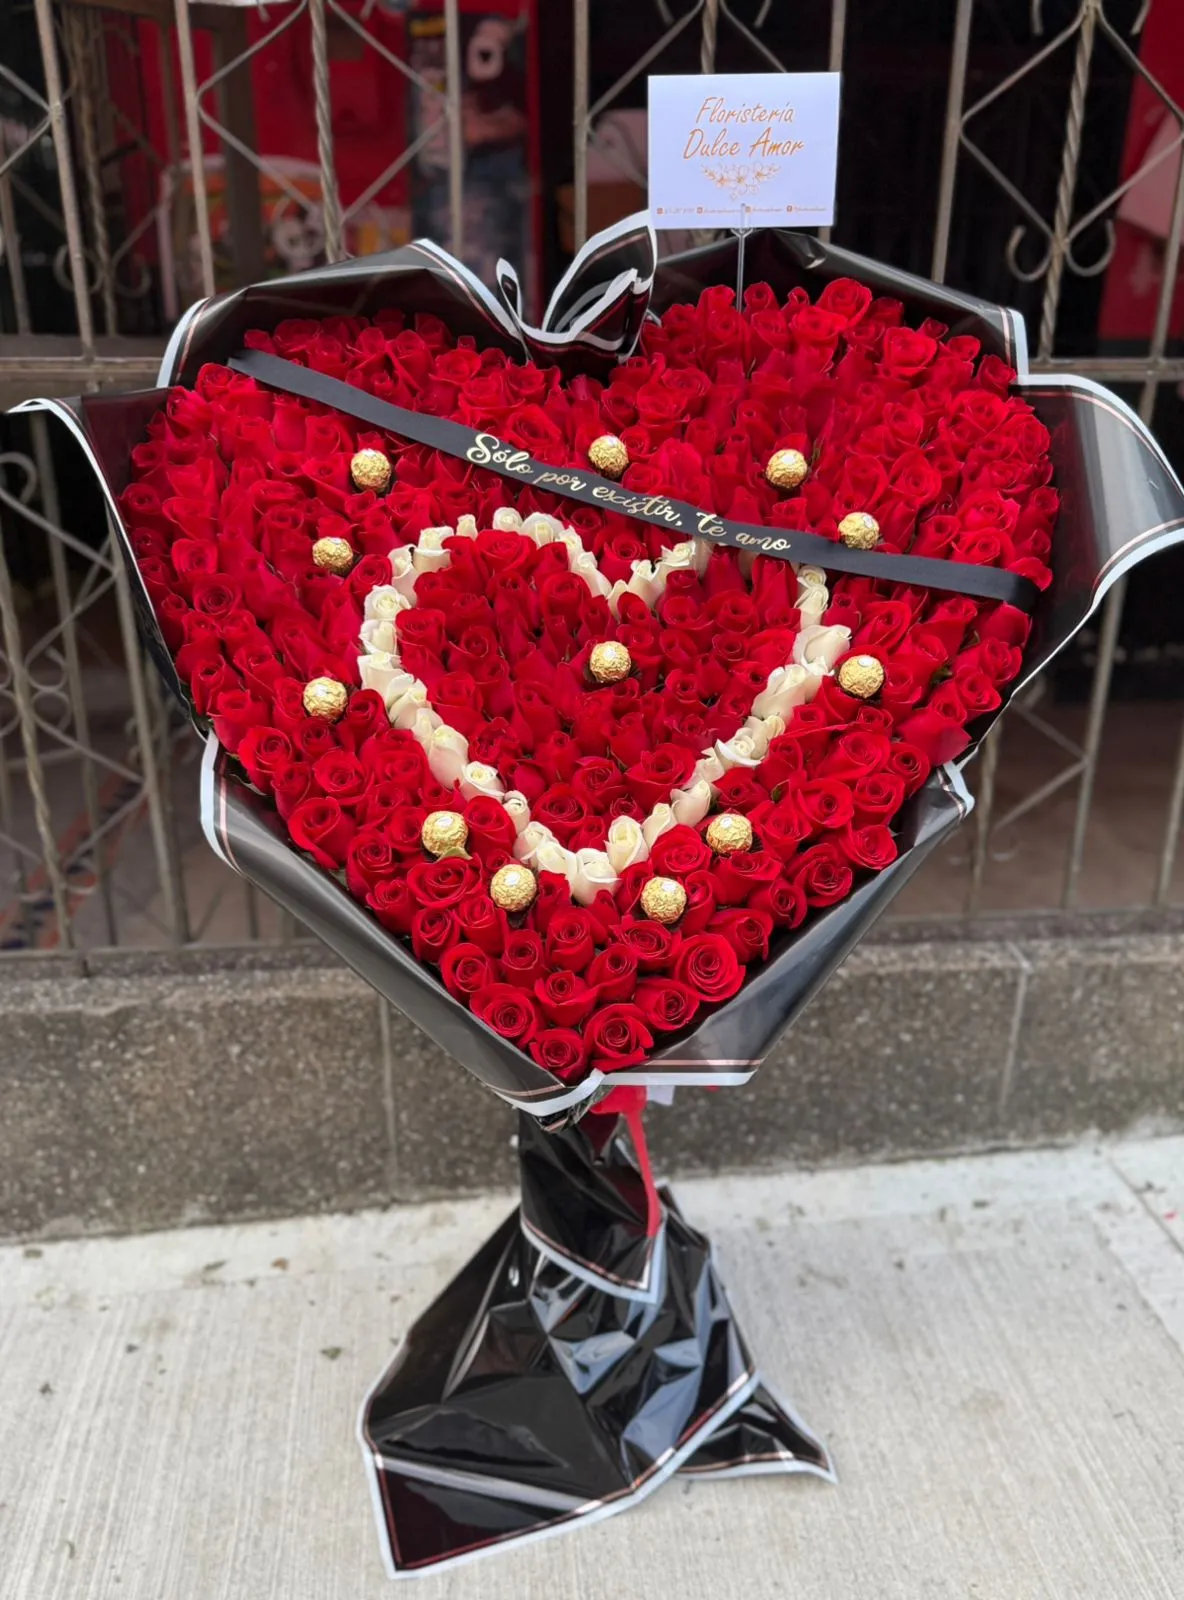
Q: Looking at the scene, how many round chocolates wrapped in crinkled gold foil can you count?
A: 12